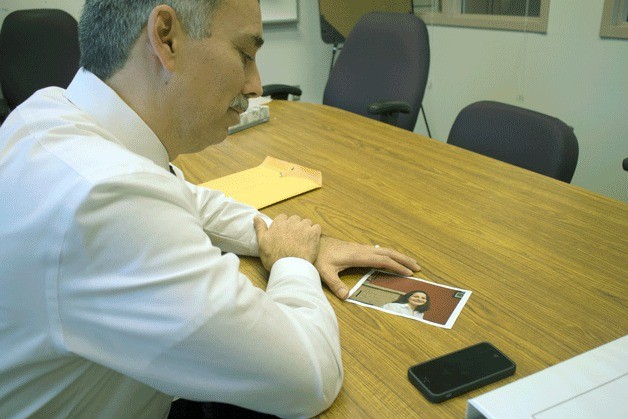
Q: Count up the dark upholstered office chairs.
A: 3